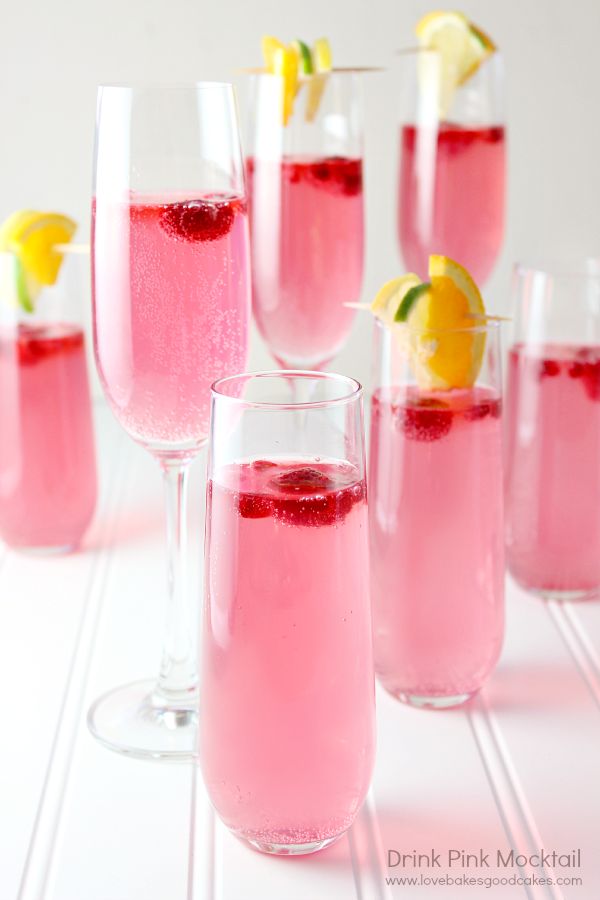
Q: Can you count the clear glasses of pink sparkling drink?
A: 7